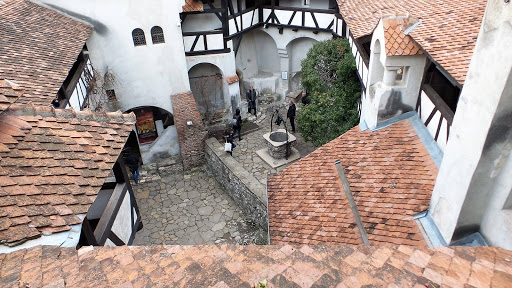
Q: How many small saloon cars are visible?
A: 0